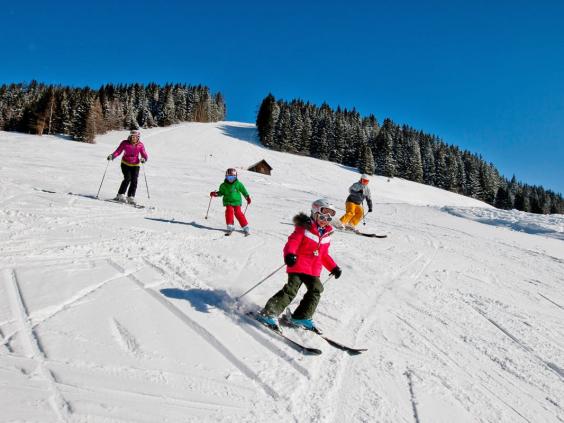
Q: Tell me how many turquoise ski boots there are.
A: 2